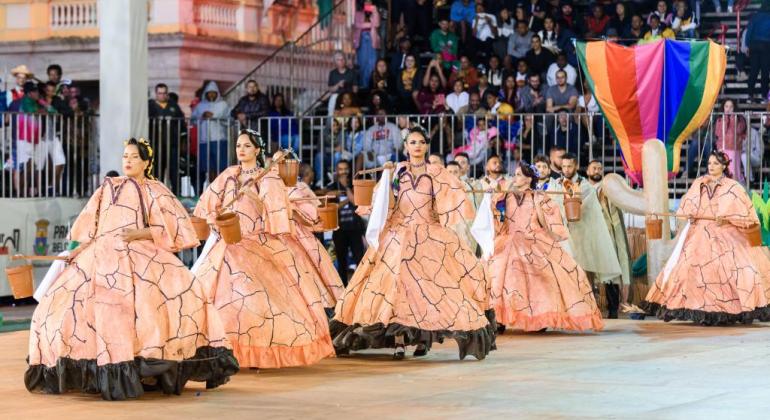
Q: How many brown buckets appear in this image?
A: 9